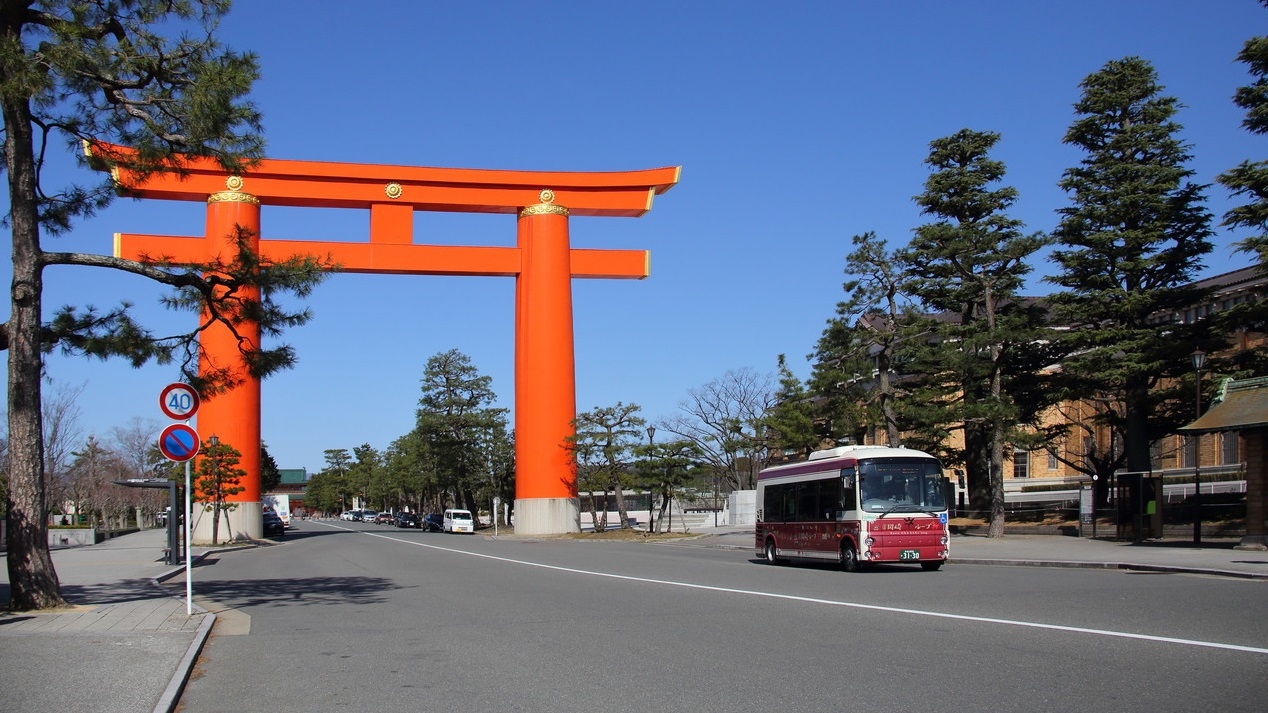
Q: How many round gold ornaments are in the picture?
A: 3